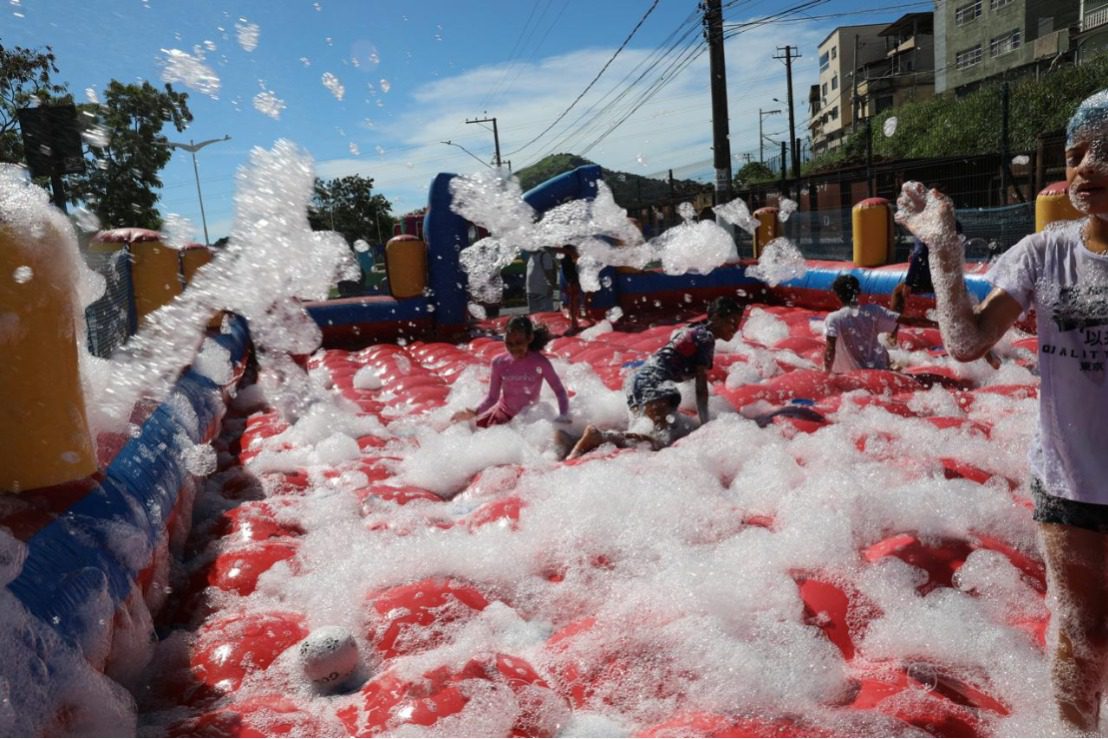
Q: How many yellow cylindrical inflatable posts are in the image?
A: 7